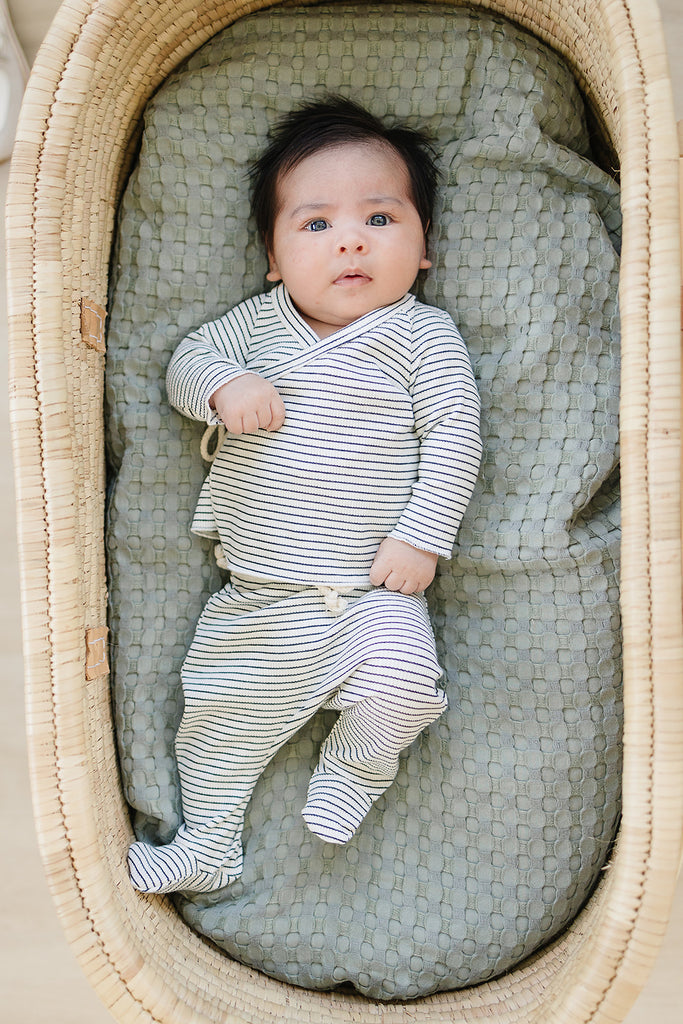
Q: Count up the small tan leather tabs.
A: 2